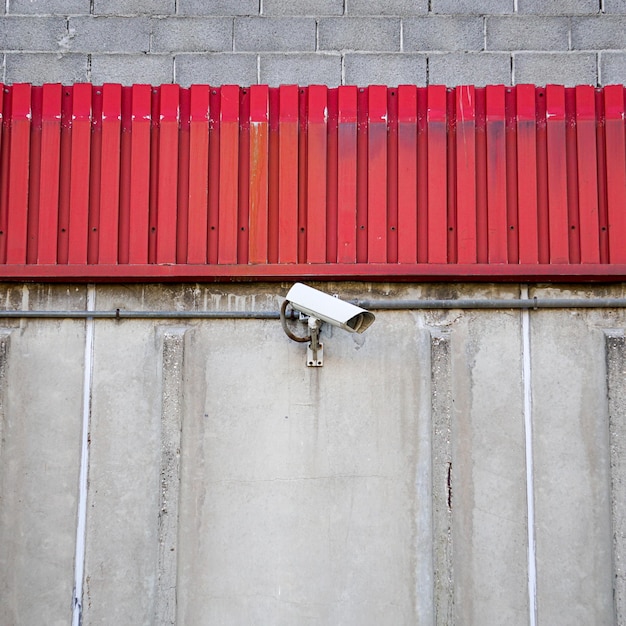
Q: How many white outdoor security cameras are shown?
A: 1